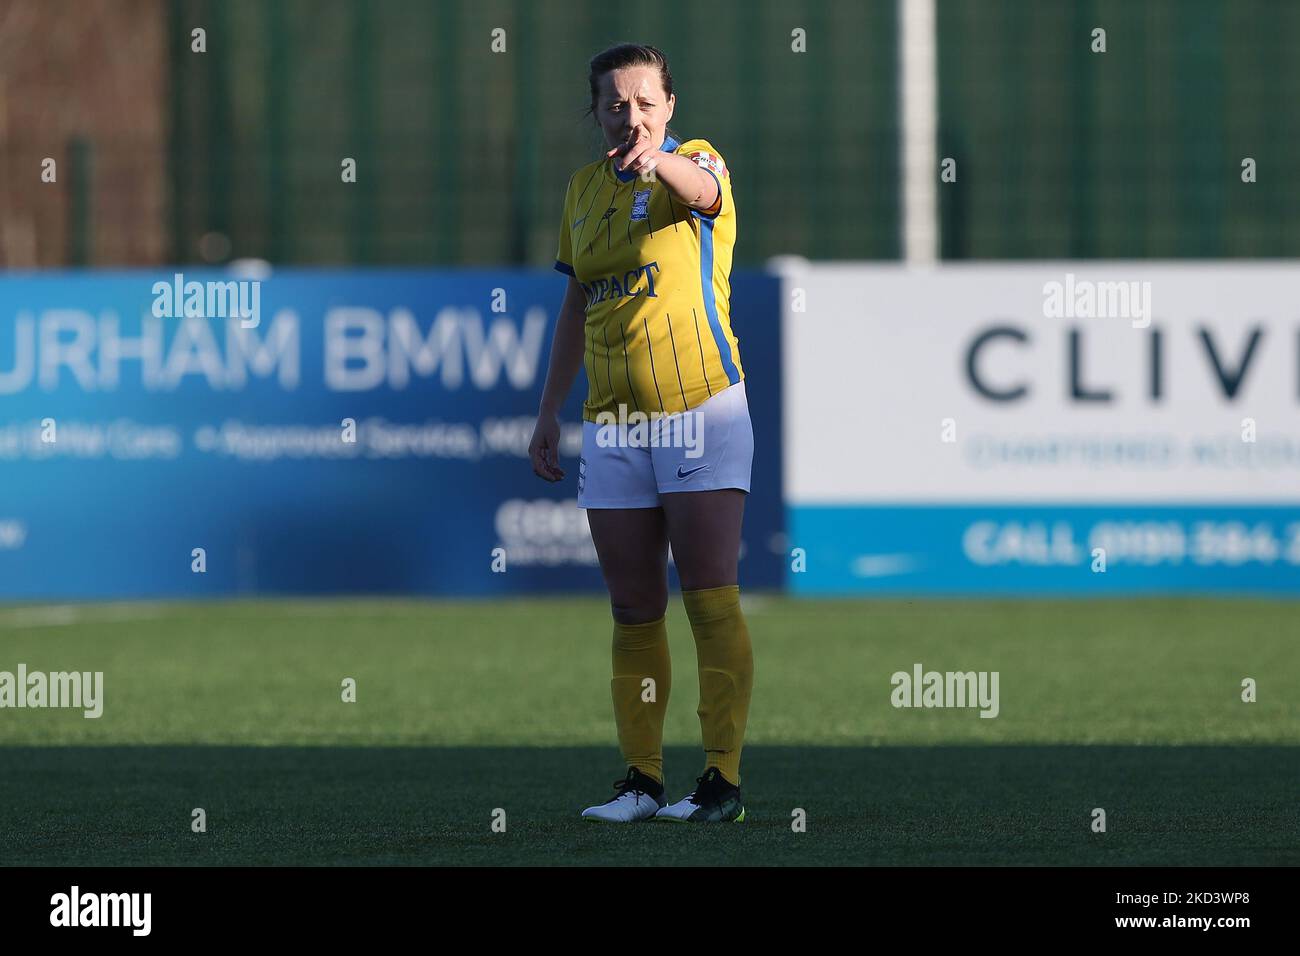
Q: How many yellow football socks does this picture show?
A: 2